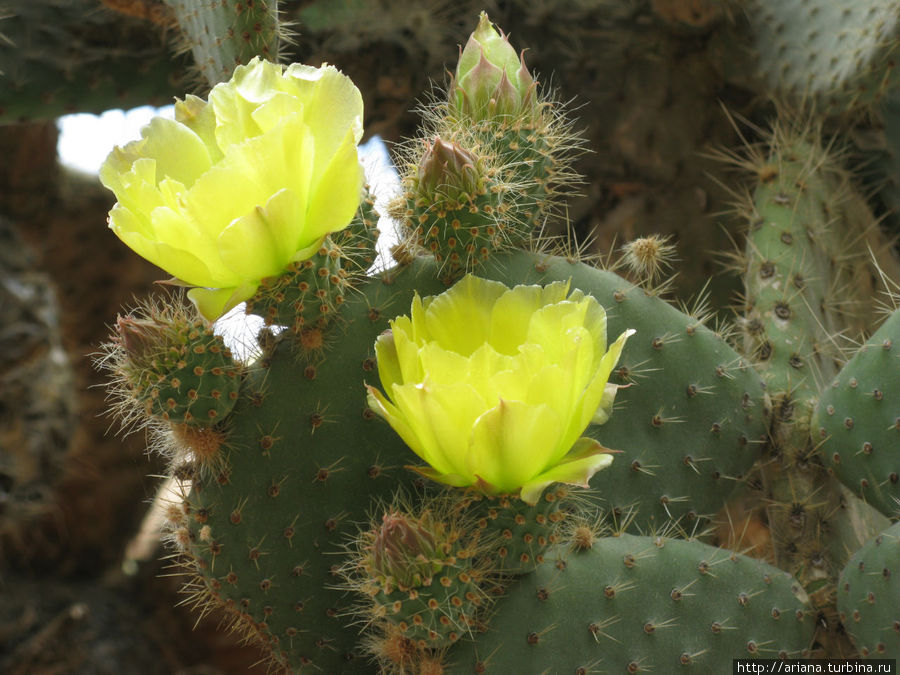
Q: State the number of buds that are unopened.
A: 4